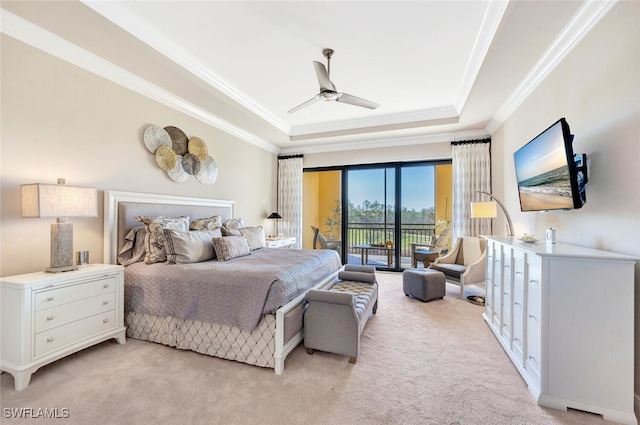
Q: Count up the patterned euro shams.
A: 3